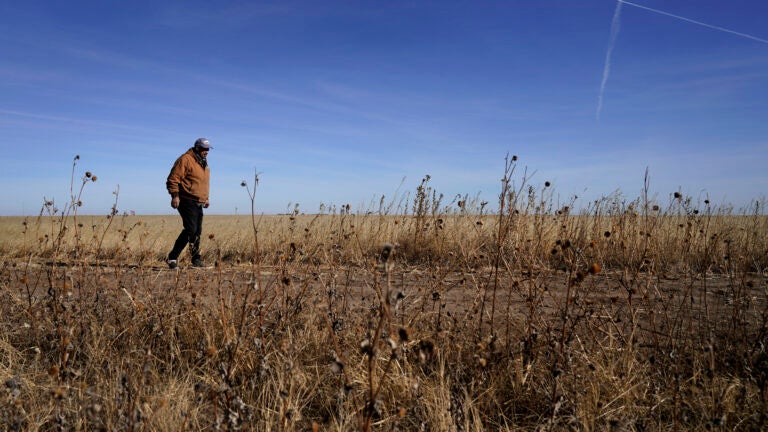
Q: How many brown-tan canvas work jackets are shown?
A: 1